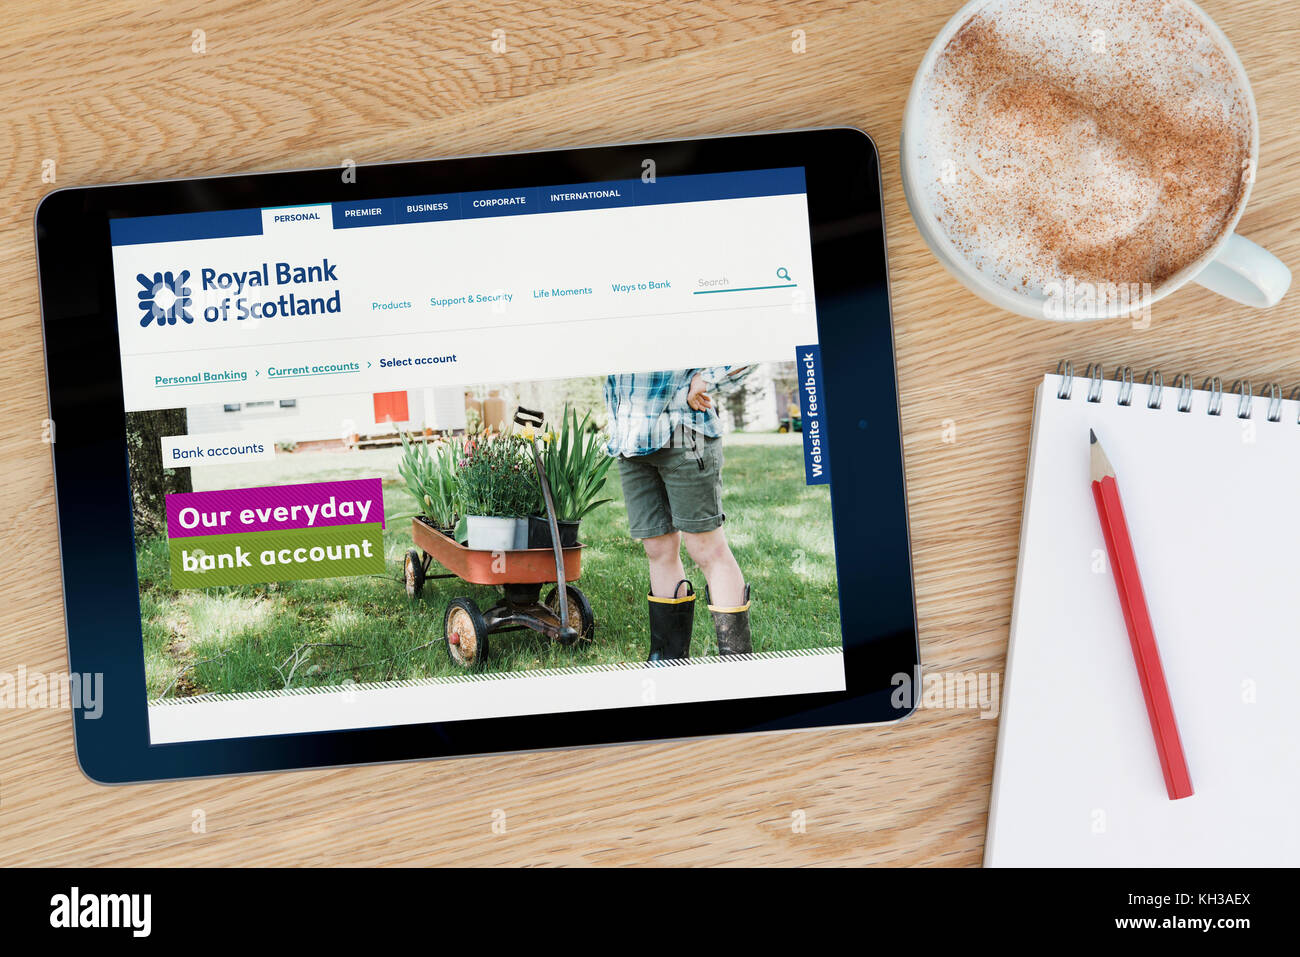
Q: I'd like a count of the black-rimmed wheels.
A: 3